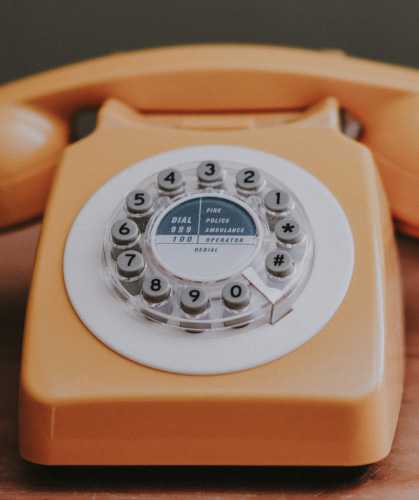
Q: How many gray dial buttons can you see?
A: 12